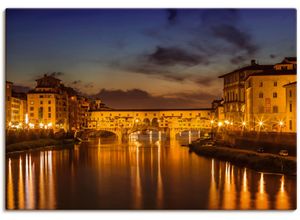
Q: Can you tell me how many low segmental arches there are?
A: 3